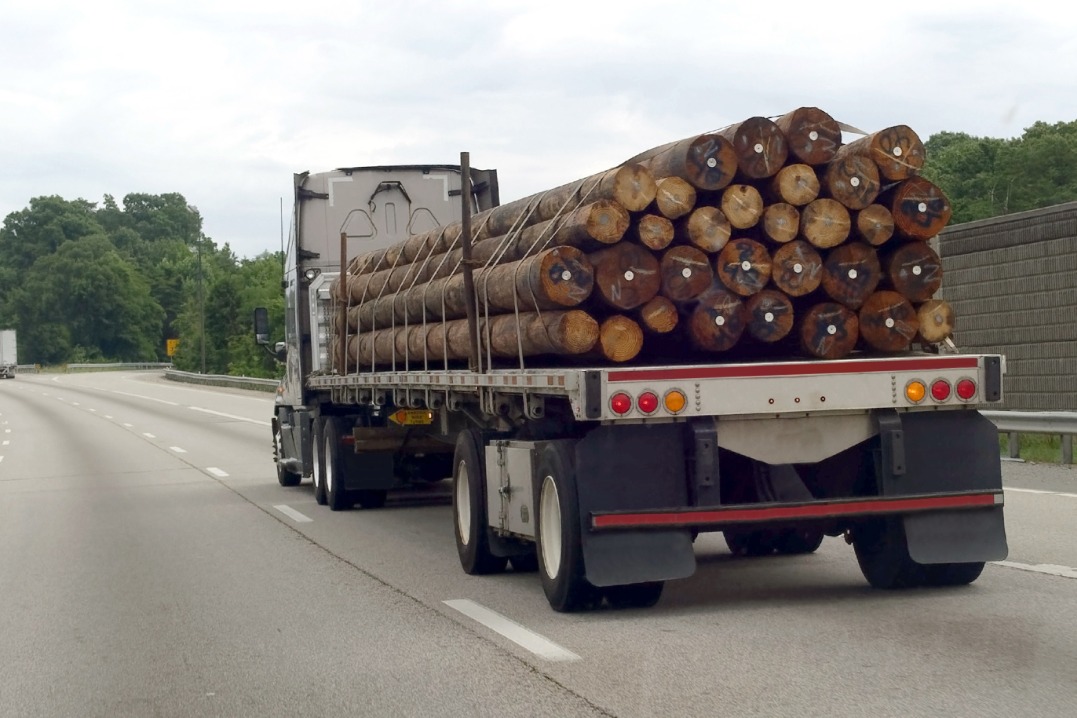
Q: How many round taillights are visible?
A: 6